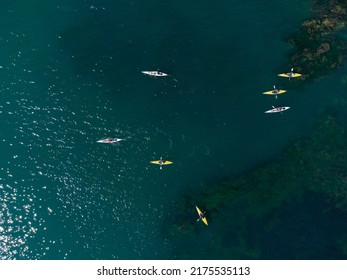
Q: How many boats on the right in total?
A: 3